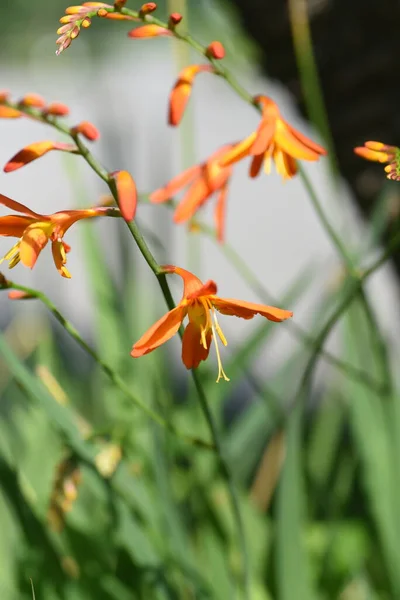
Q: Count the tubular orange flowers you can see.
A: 4